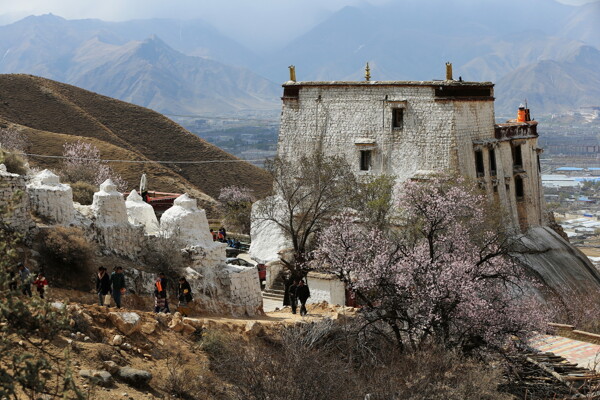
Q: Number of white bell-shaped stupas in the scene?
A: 4